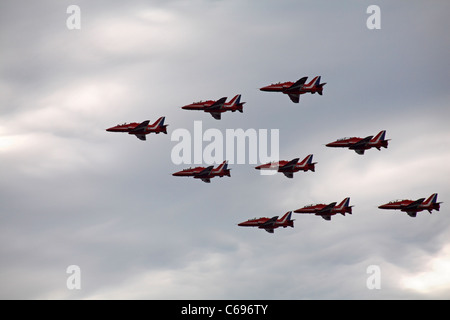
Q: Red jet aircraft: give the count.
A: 9